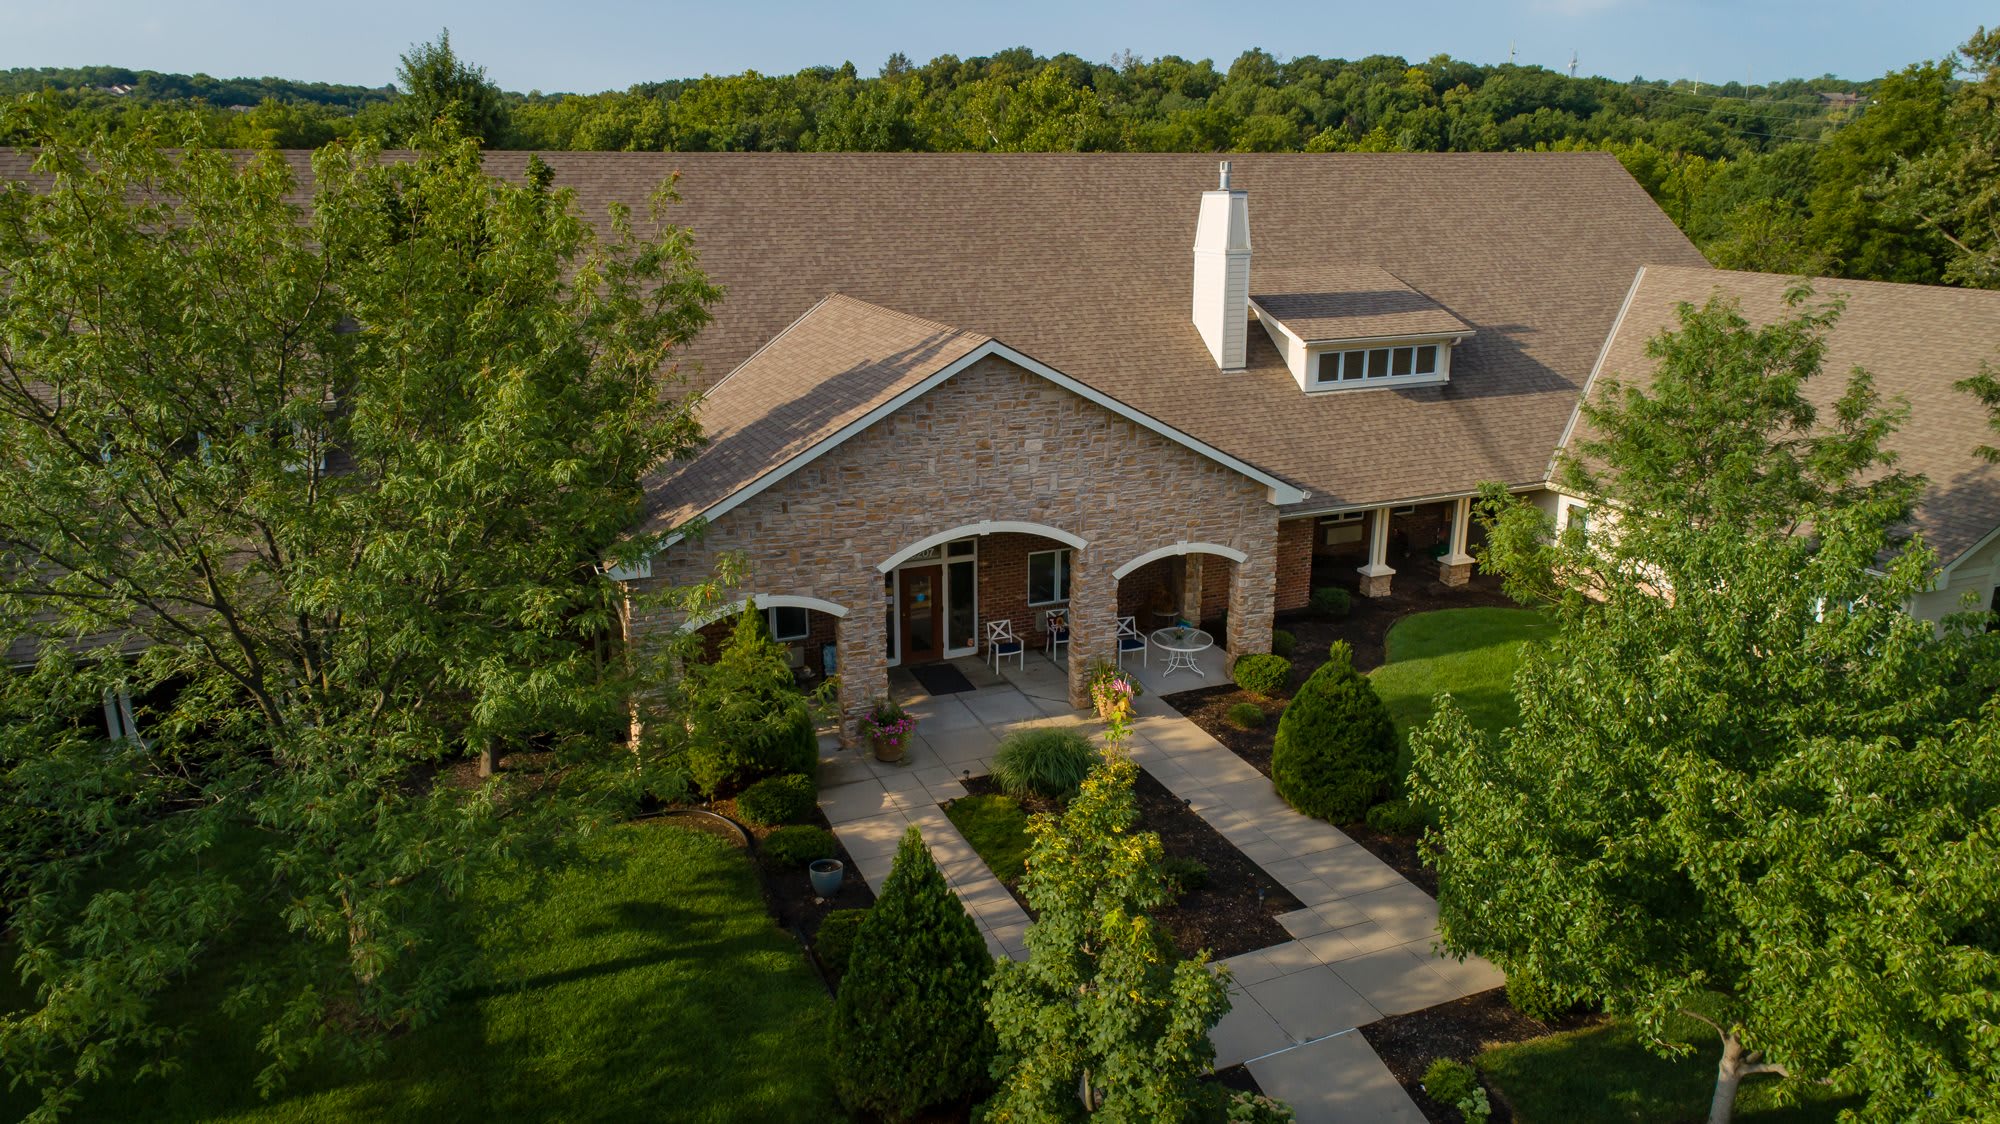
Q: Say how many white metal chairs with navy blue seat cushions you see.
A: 3